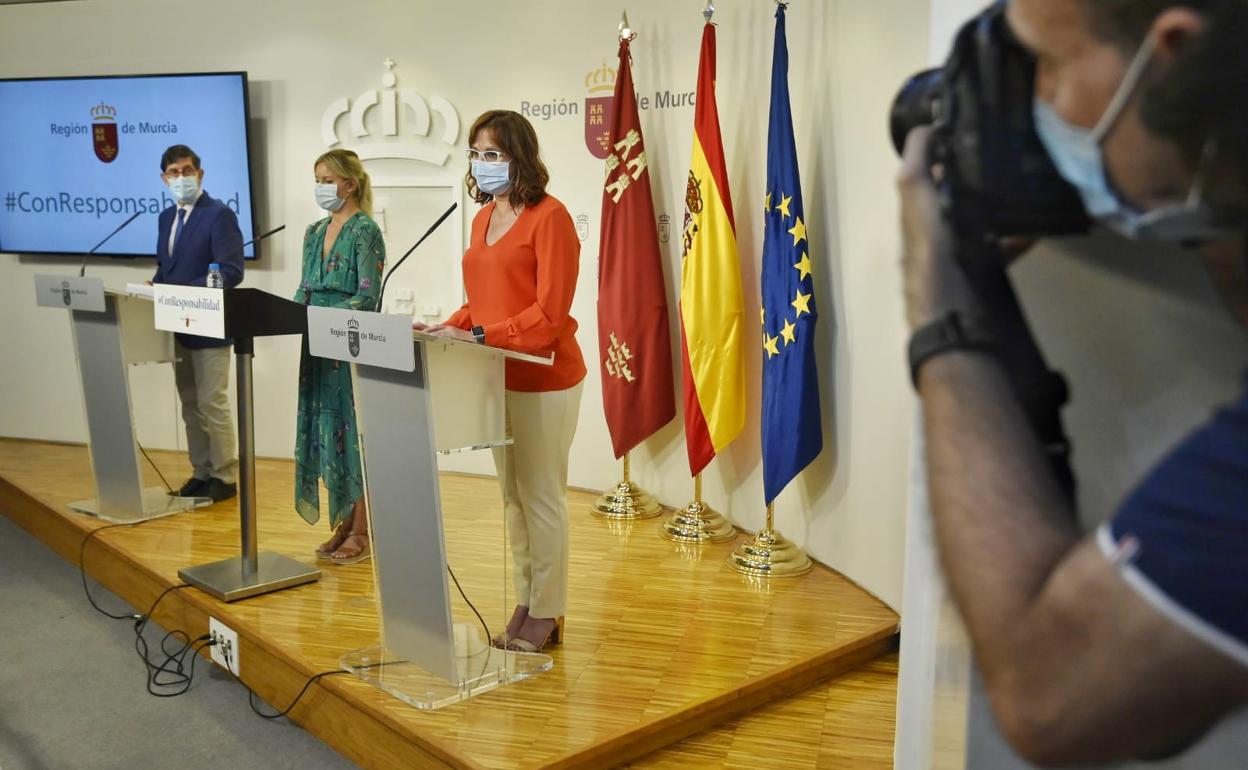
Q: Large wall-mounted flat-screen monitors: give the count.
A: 1